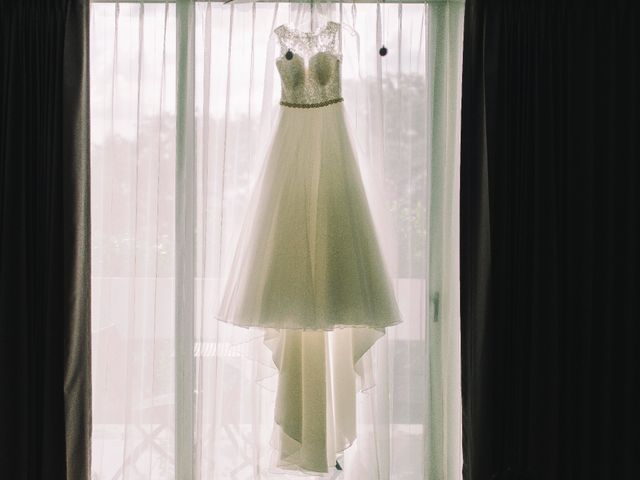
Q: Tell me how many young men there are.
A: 0